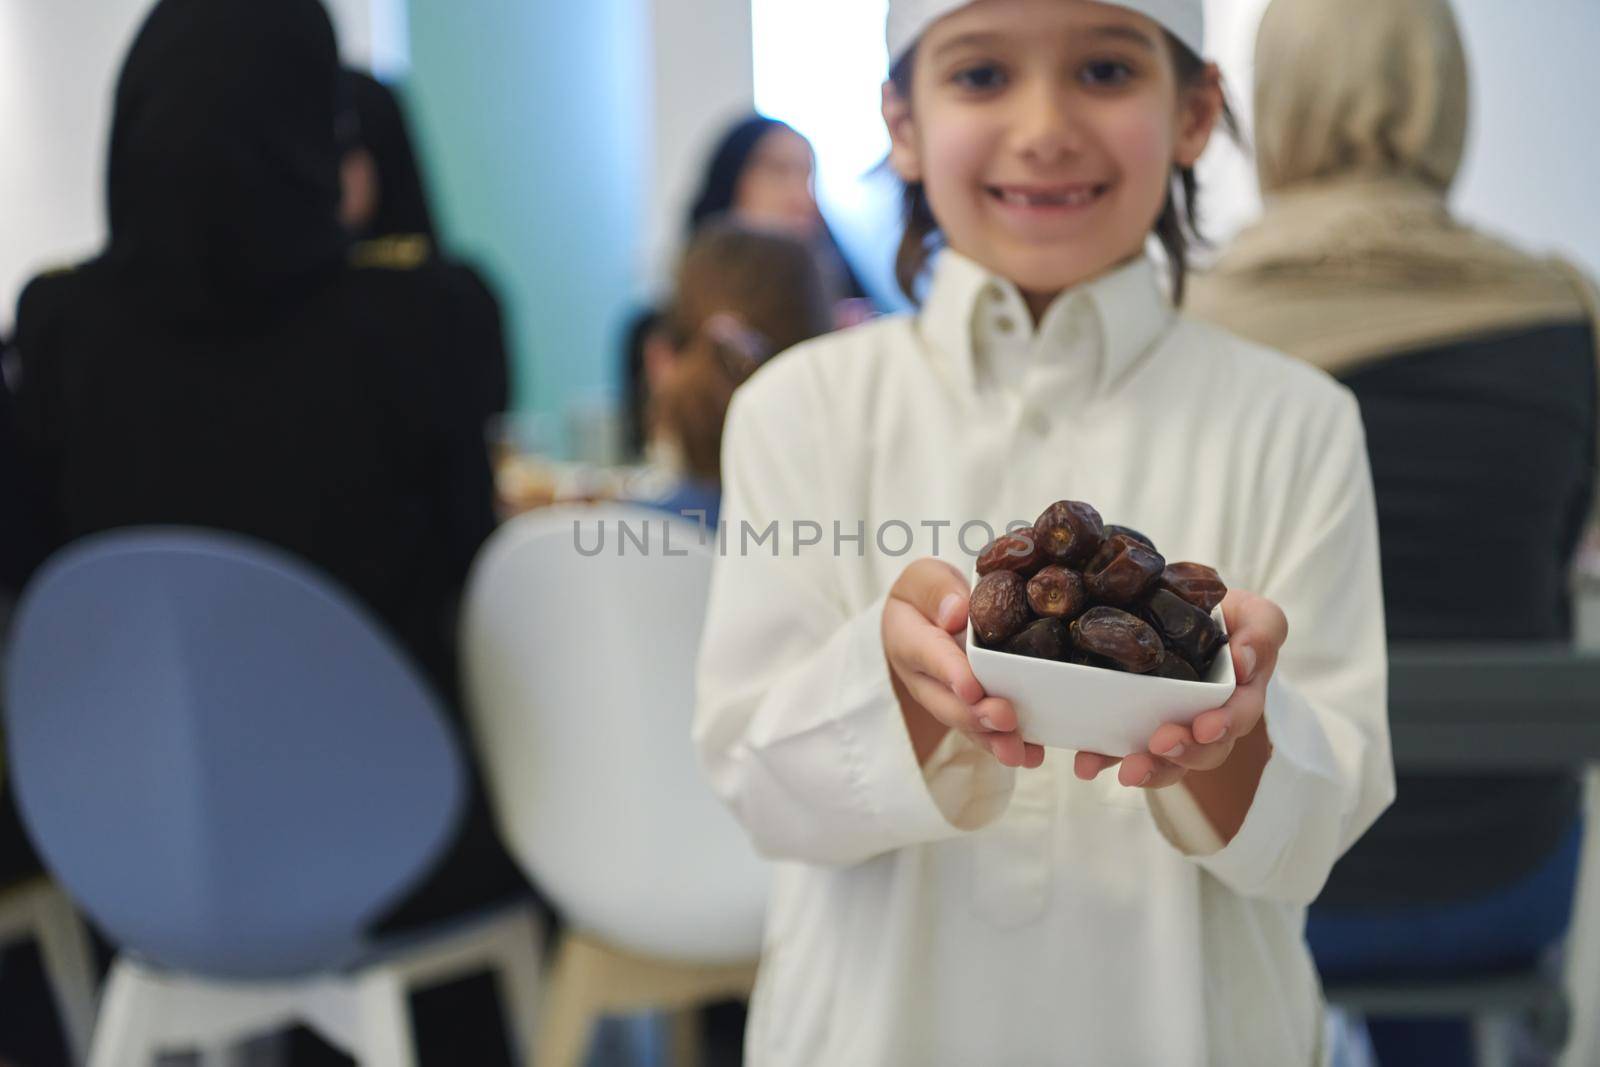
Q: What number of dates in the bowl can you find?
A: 11